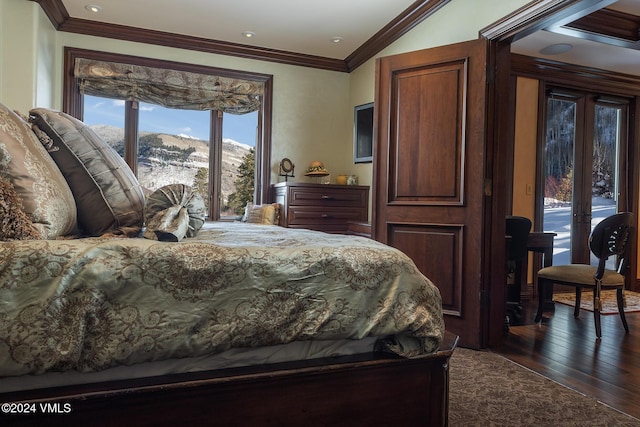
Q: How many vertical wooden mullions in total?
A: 2